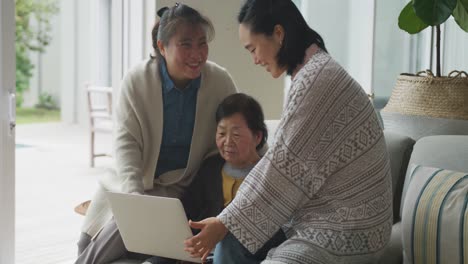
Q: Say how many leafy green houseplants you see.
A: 1